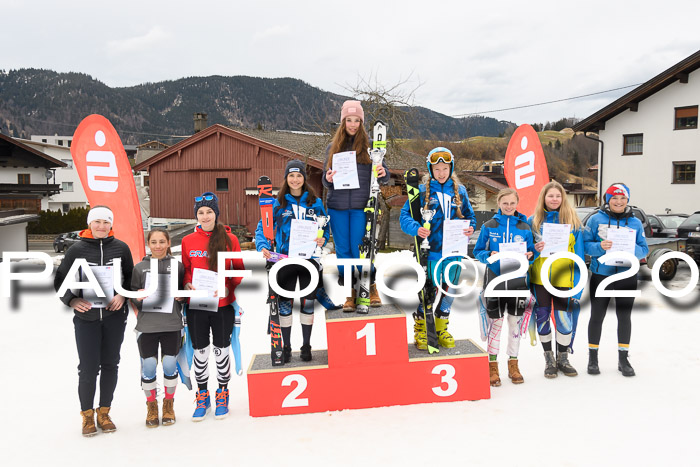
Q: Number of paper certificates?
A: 9